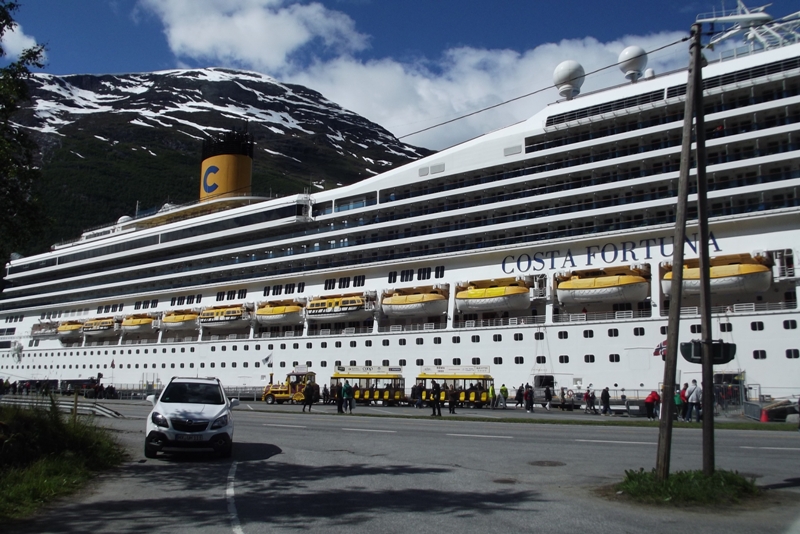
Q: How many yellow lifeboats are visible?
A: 11